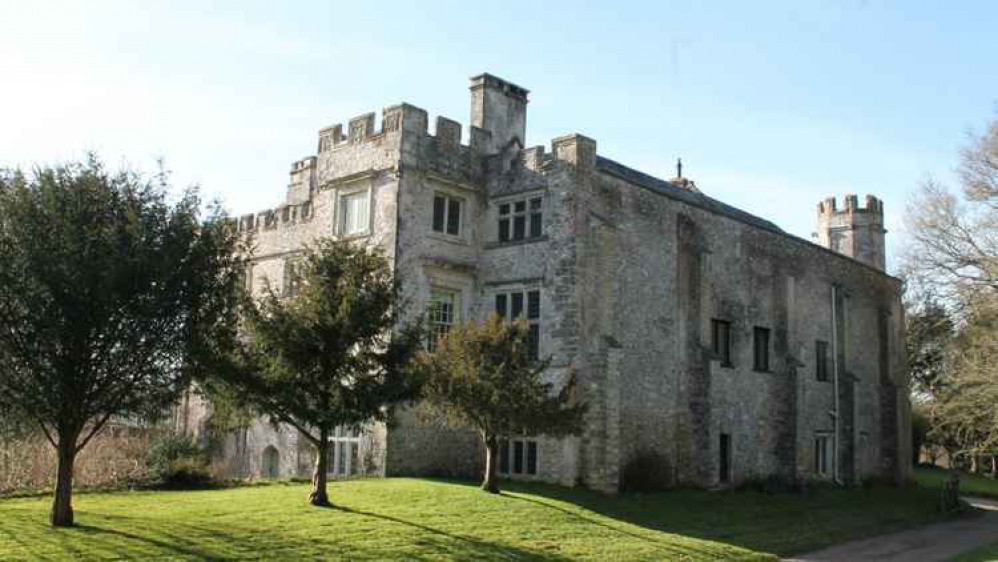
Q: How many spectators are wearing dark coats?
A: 0